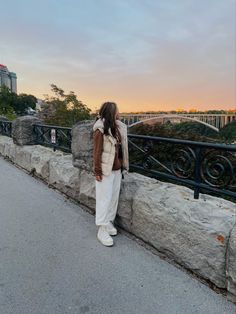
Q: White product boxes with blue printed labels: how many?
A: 0